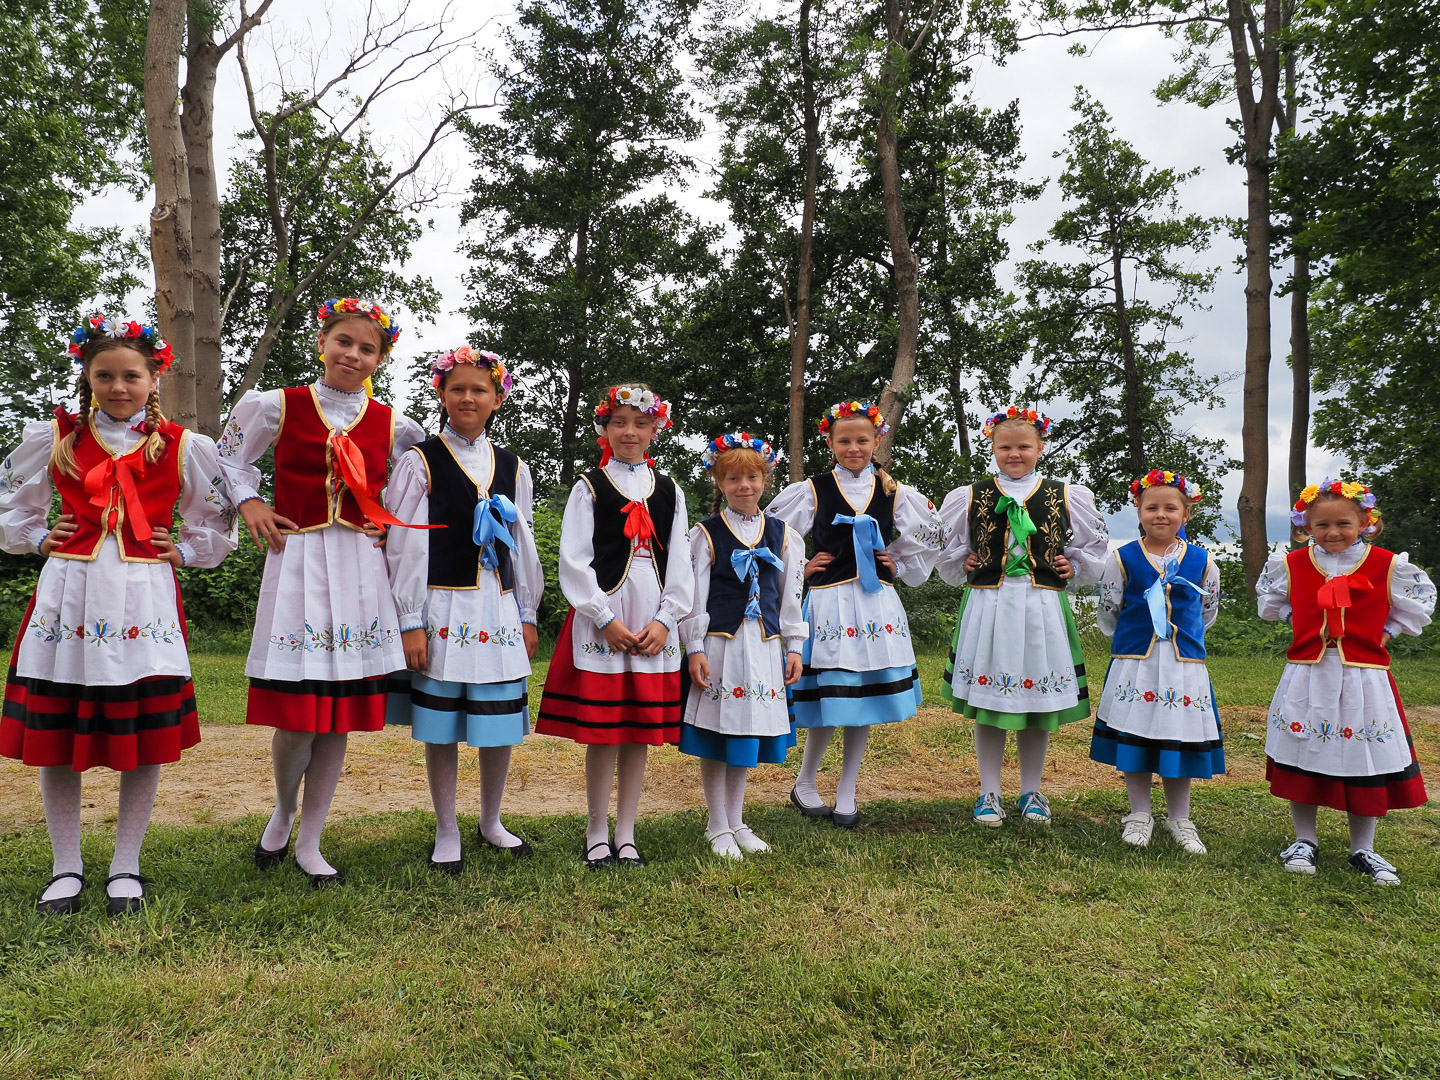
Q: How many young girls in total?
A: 9